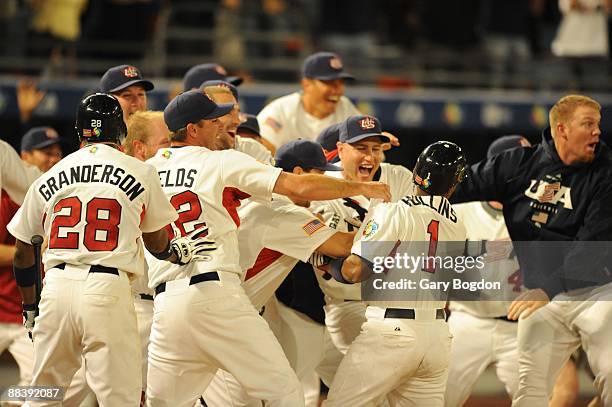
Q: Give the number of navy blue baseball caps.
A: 11